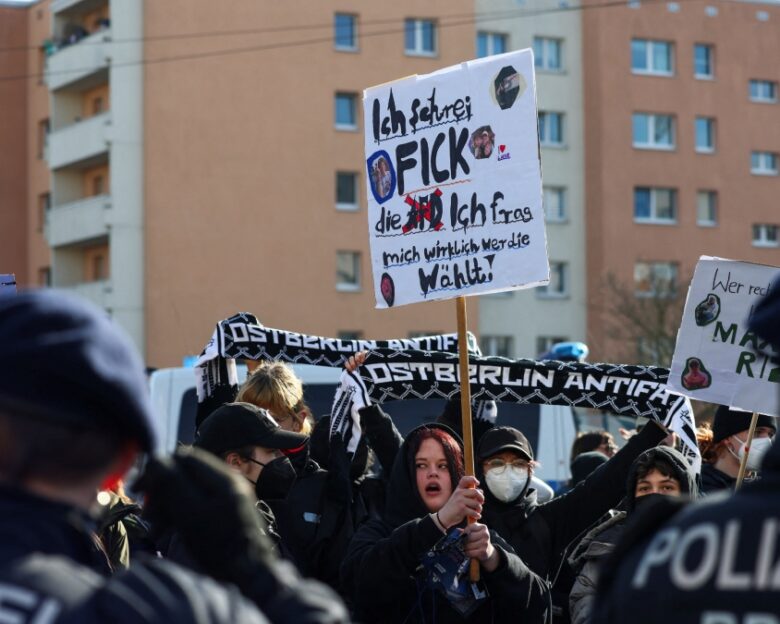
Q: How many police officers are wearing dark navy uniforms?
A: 2